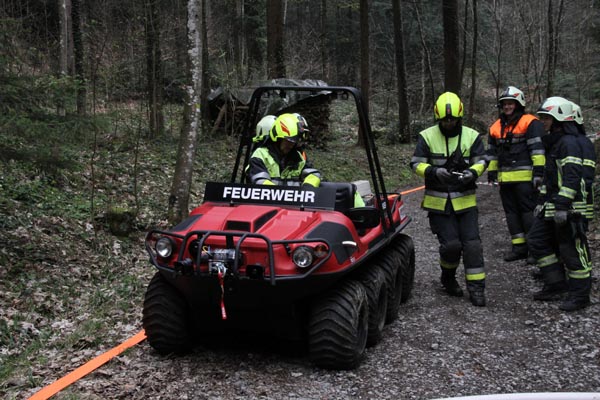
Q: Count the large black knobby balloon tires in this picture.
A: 5